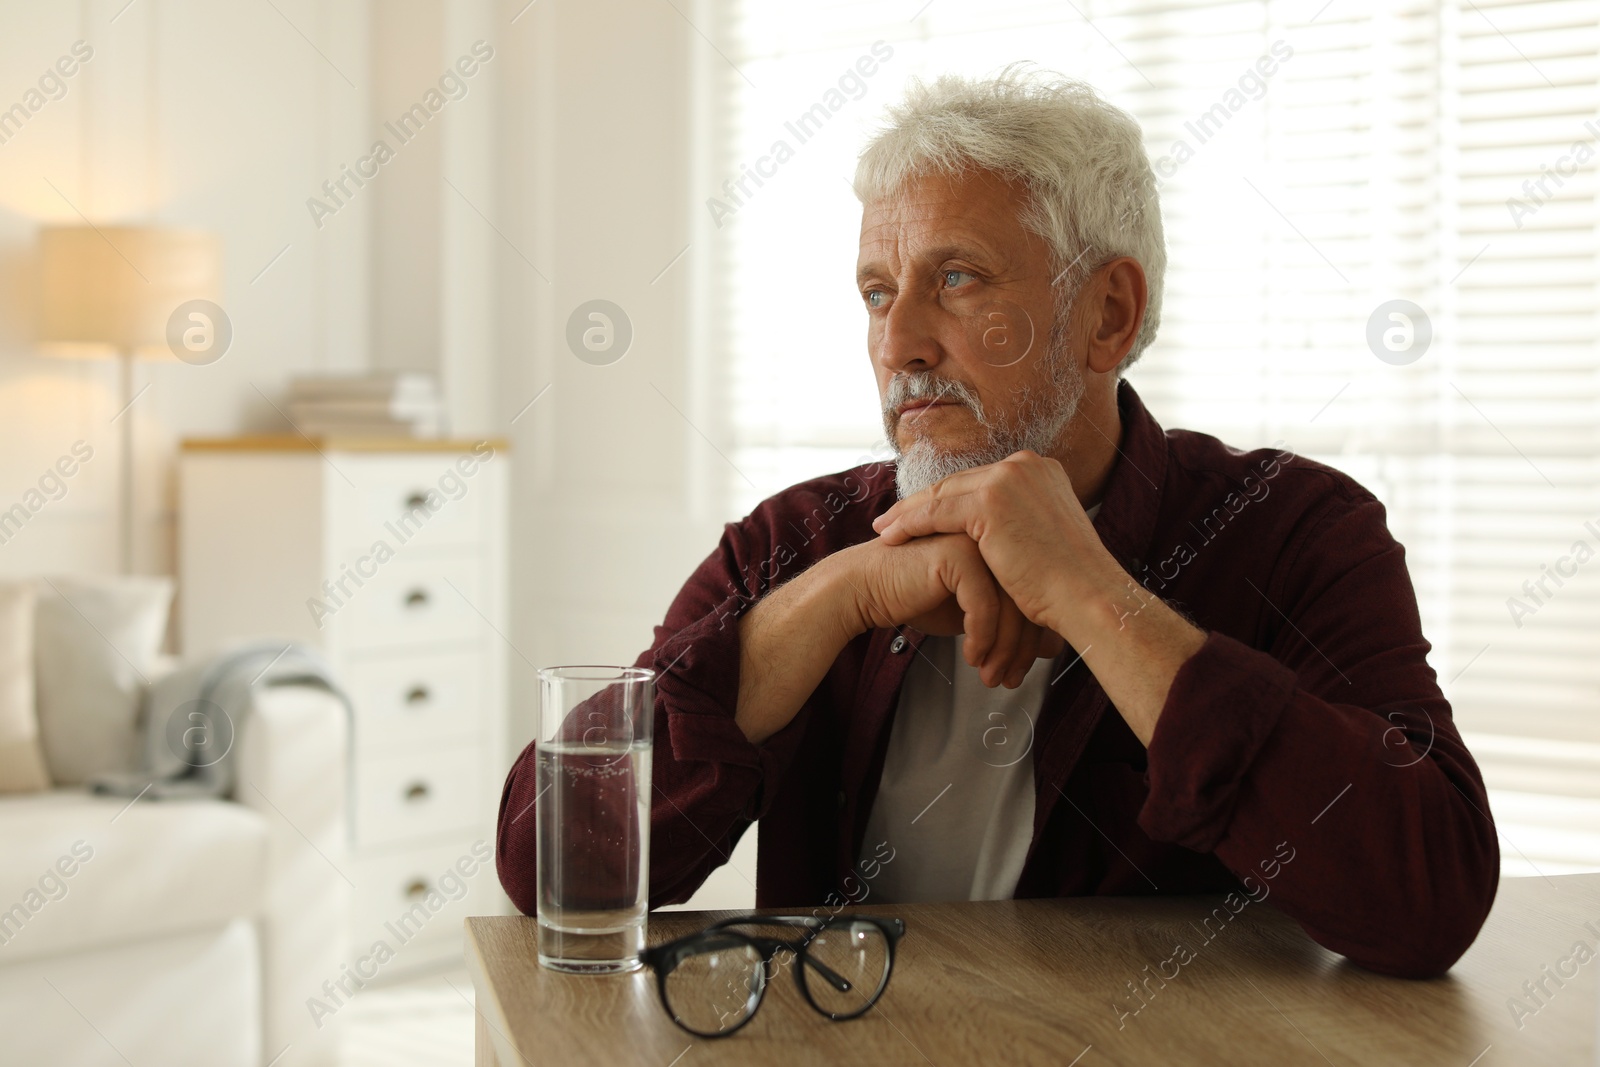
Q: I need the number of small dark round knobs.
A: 5